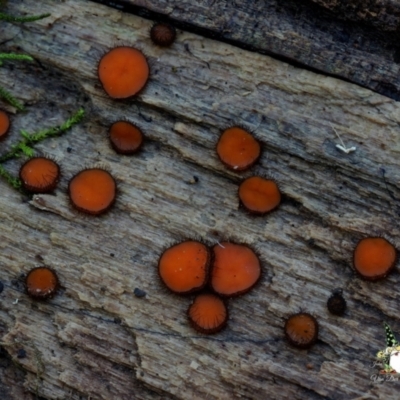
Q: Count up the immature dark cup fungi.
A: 2